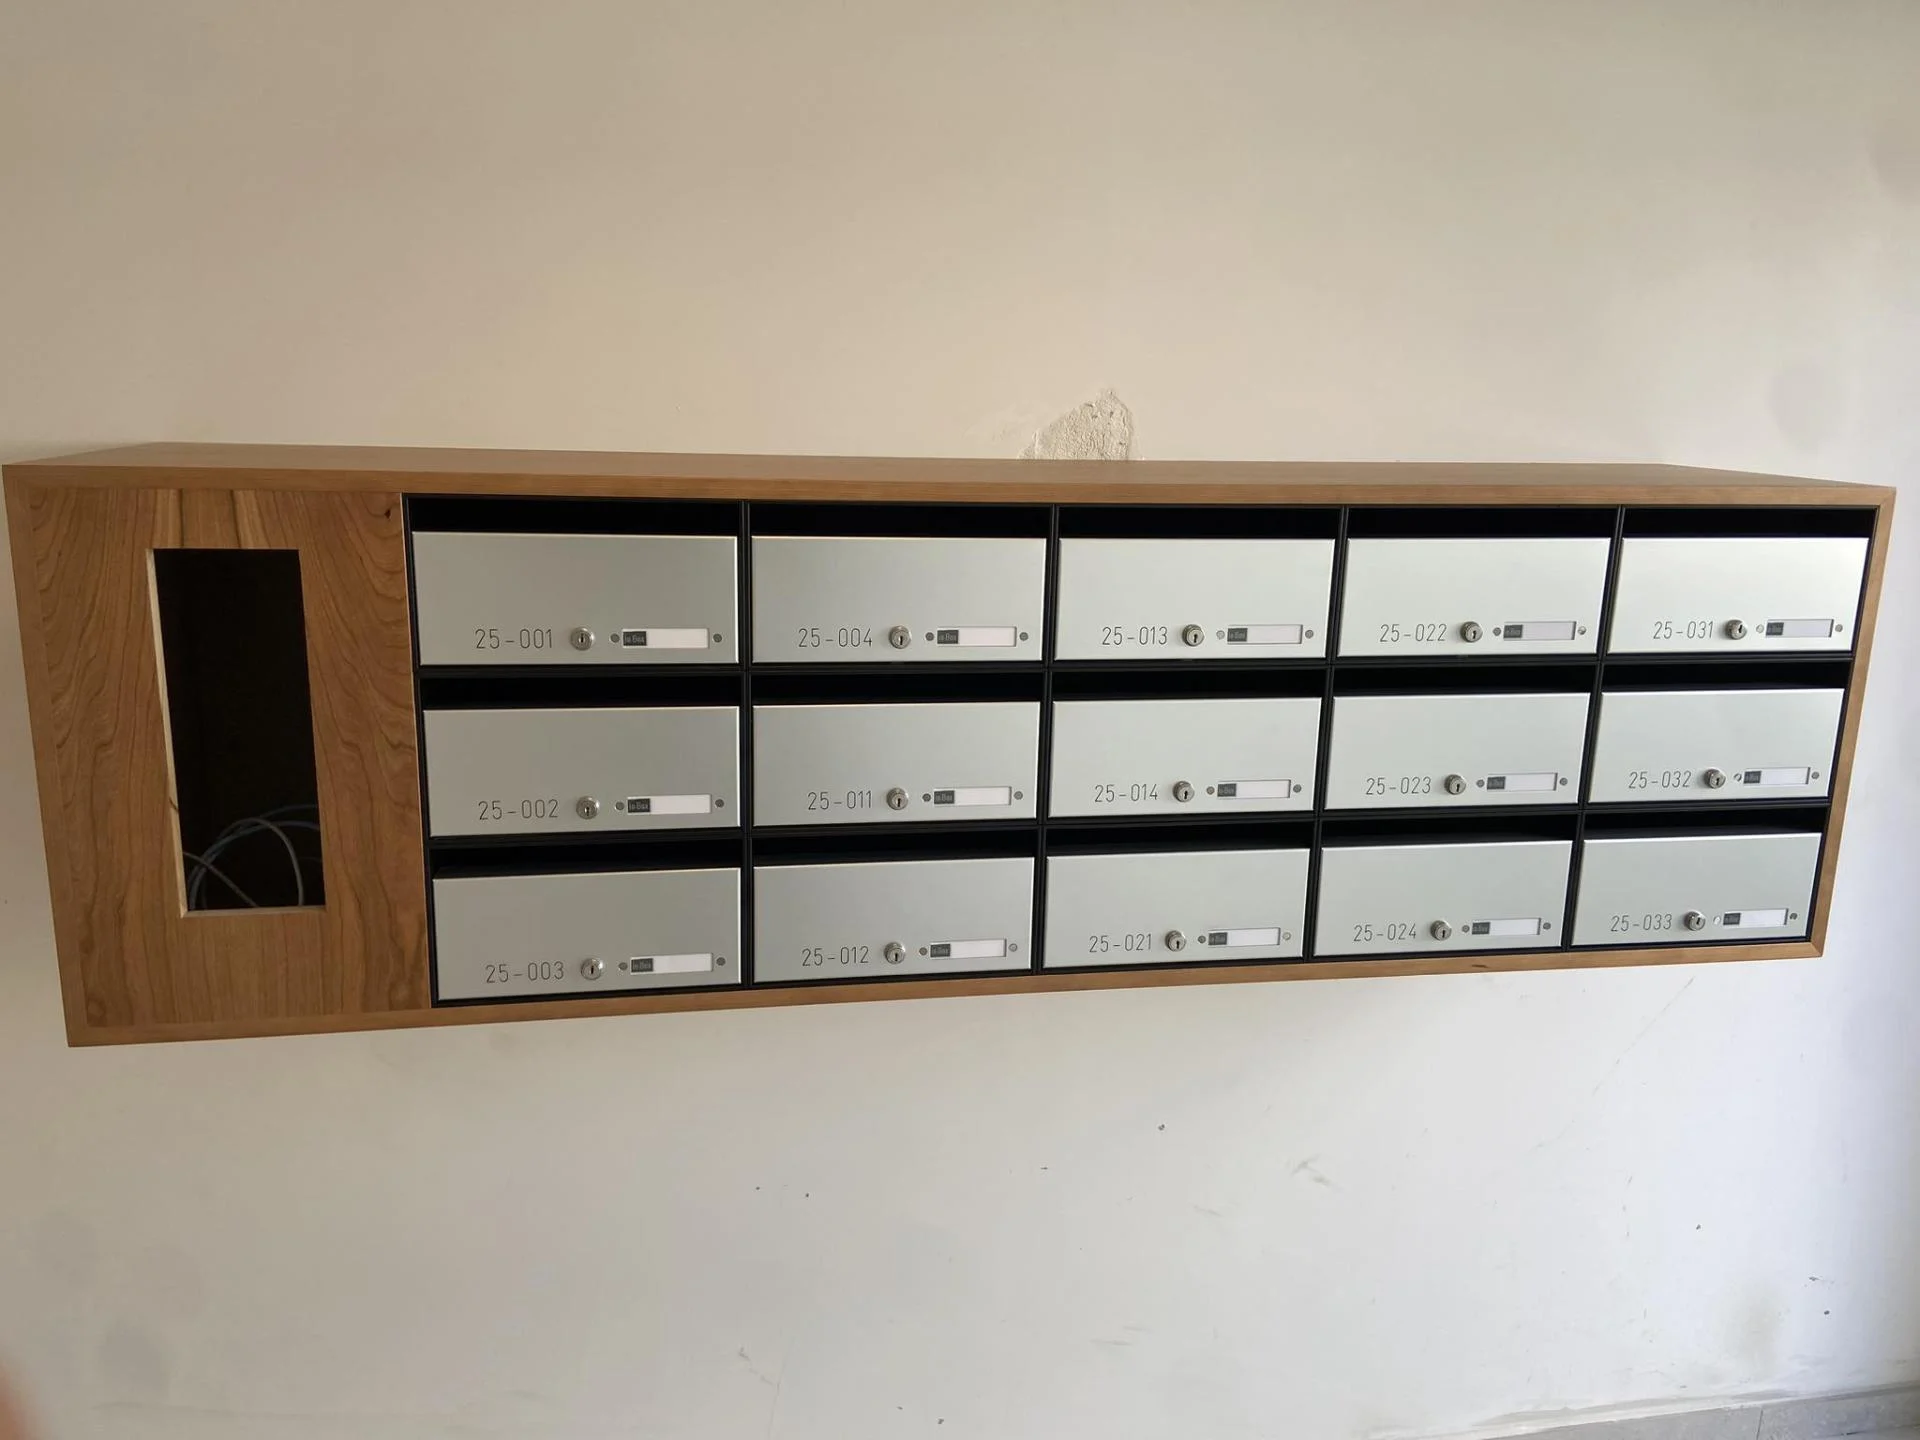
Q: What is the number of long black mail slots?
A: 15